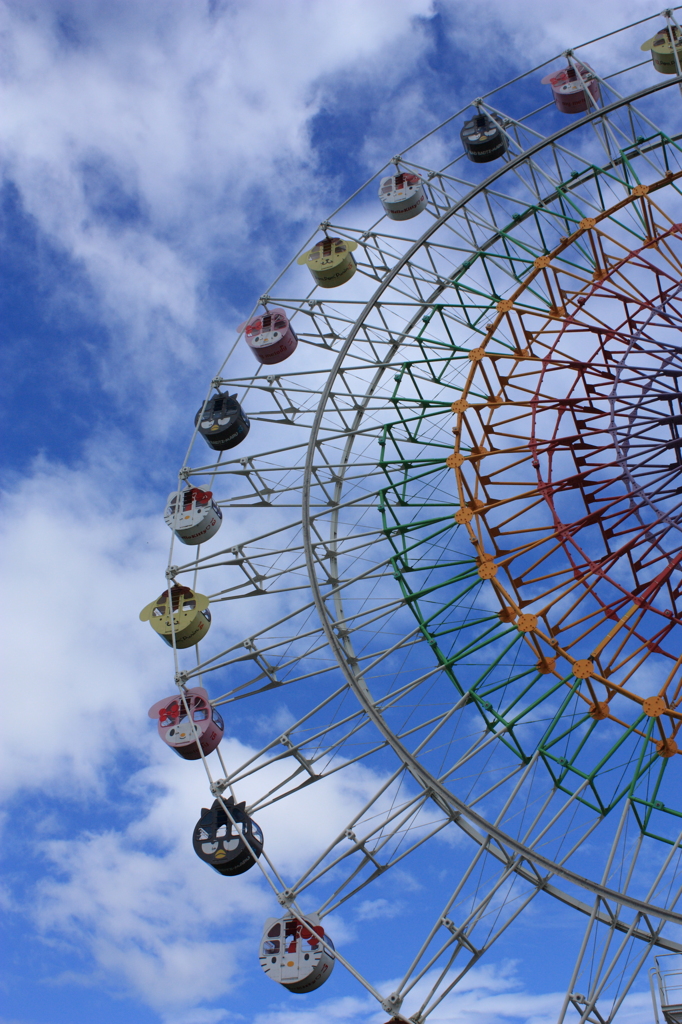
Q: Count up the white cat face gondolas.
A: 3